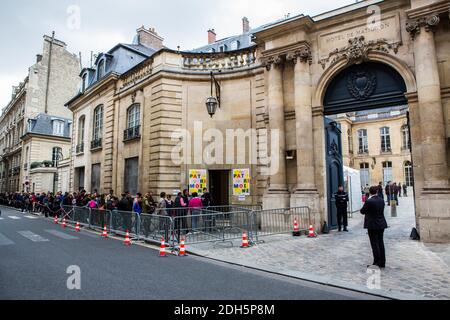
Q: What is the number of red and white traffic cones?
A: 10